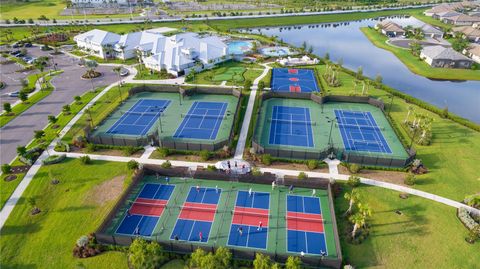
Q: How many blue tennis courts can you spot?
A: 4